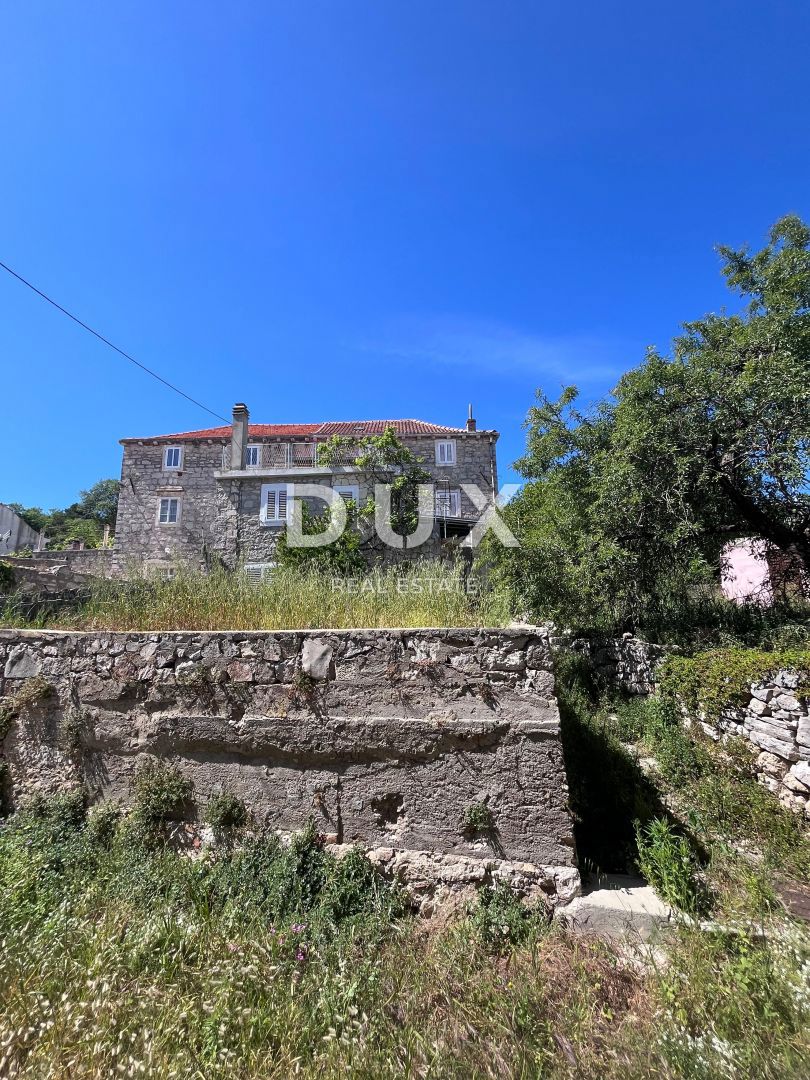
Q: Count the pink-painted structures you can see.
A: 1